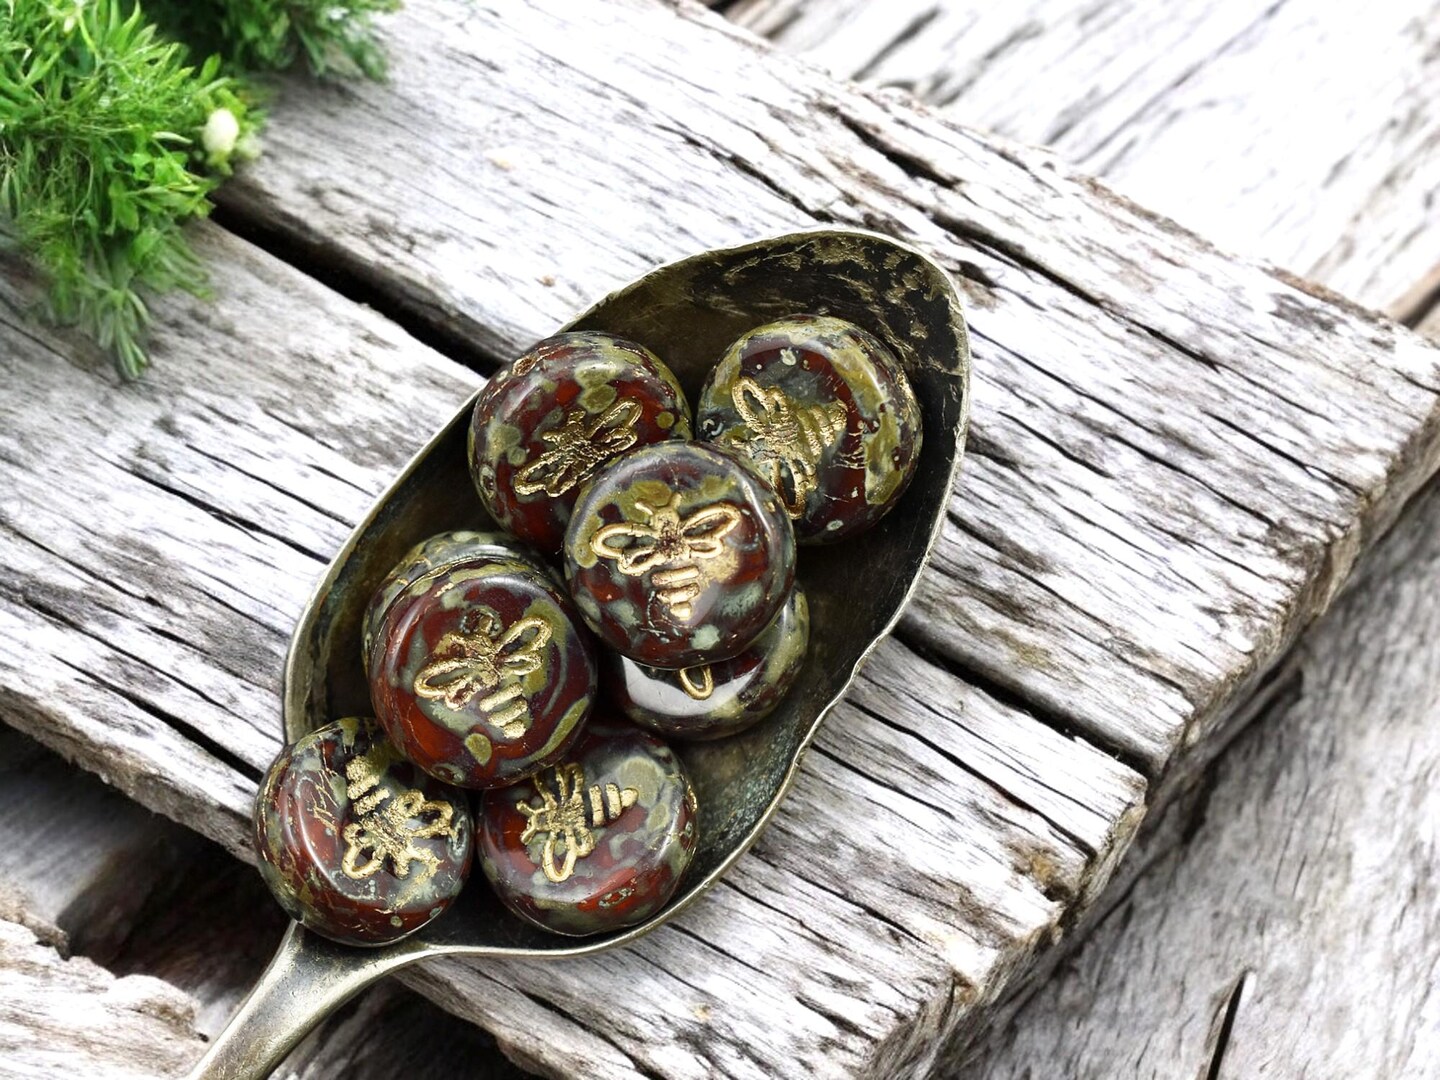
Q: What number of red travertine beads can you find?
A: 8